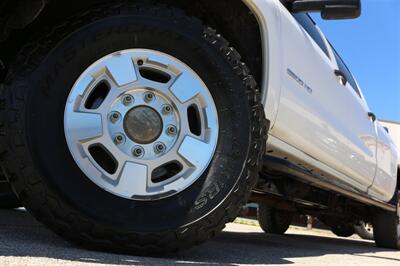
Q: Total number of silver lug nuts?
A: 8